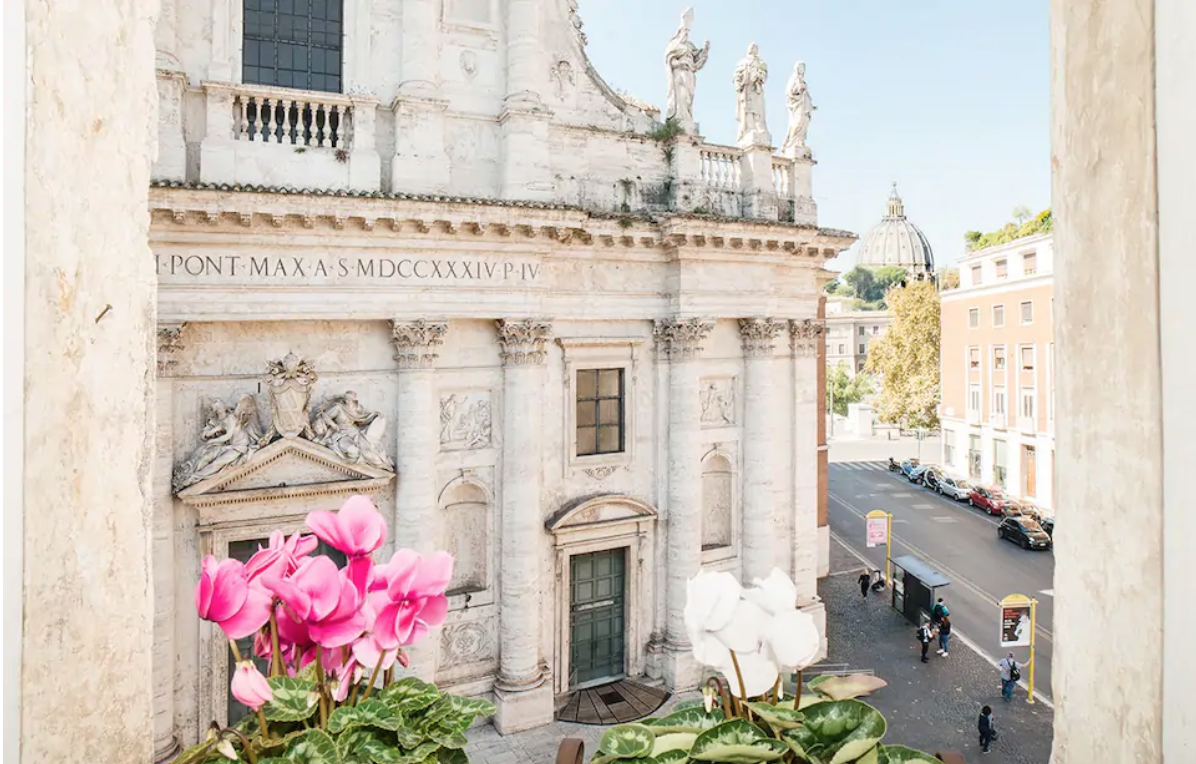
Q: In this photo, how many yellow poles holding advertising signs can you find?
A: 2